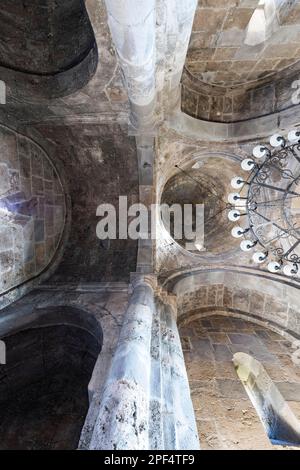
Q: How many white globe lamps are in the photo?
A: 12